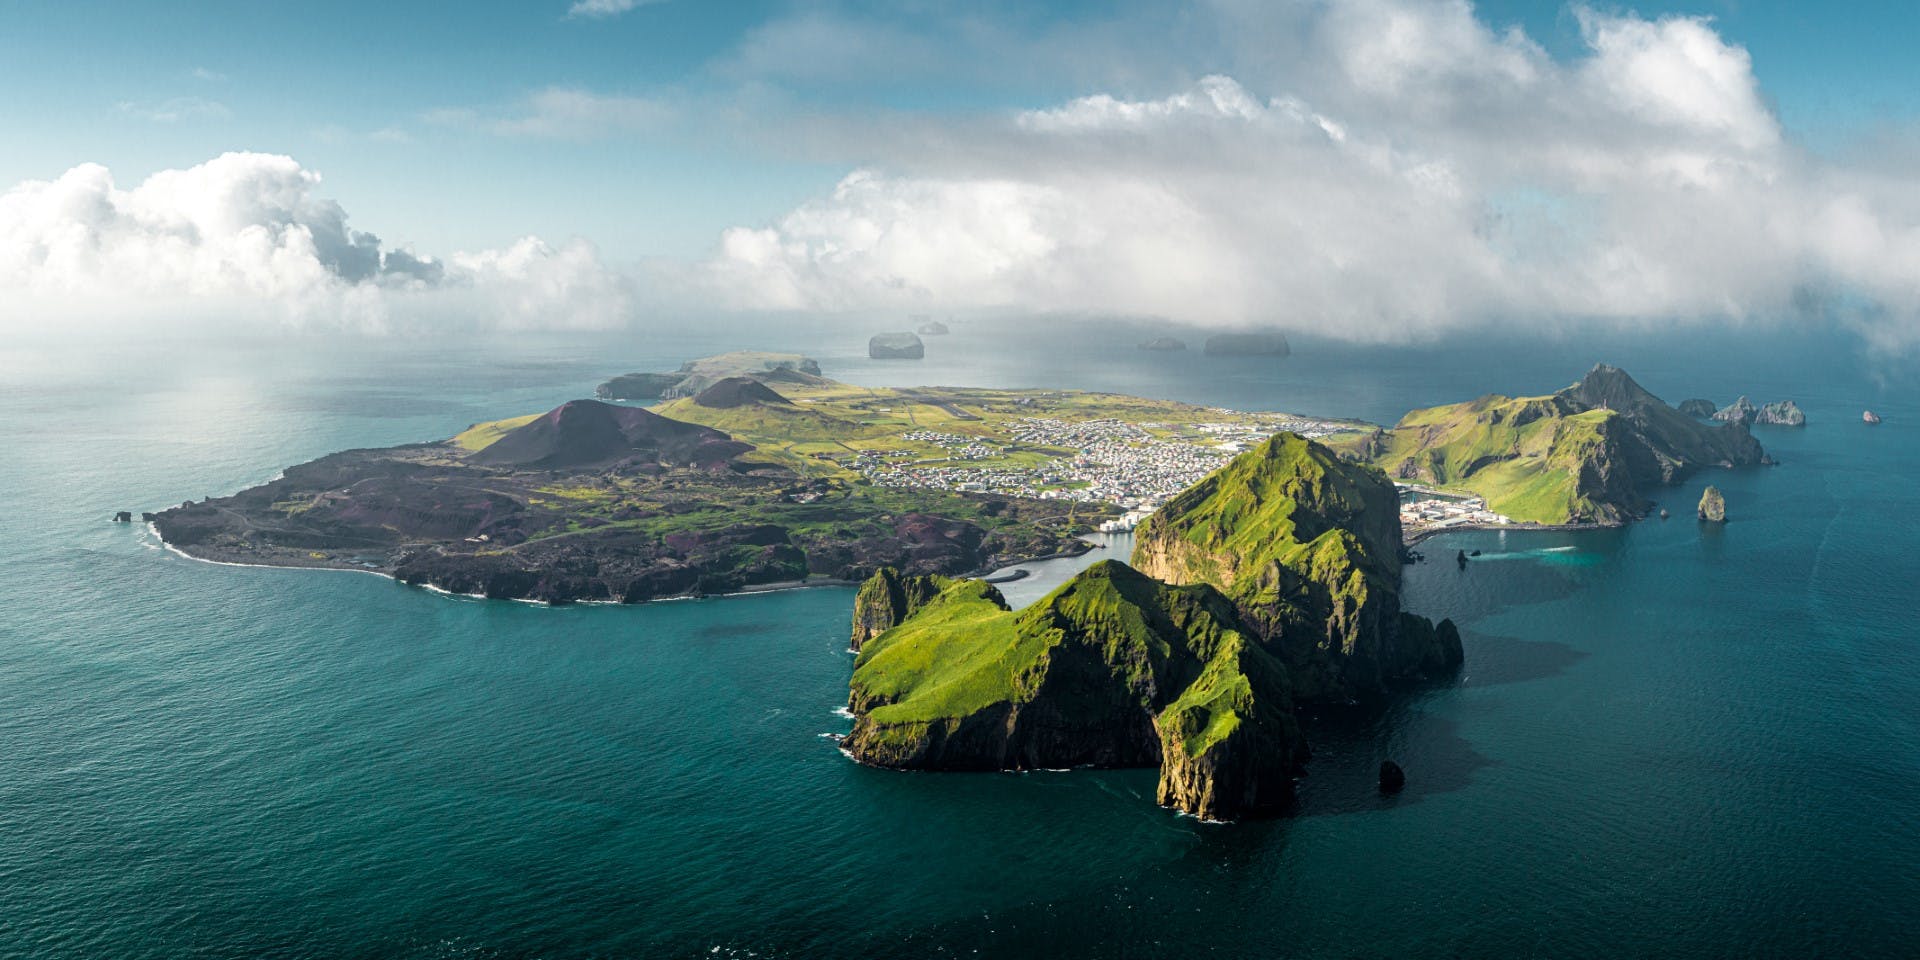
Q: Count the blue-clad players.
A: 0